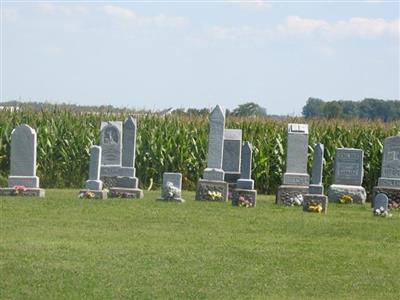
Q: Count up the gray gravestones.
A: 13